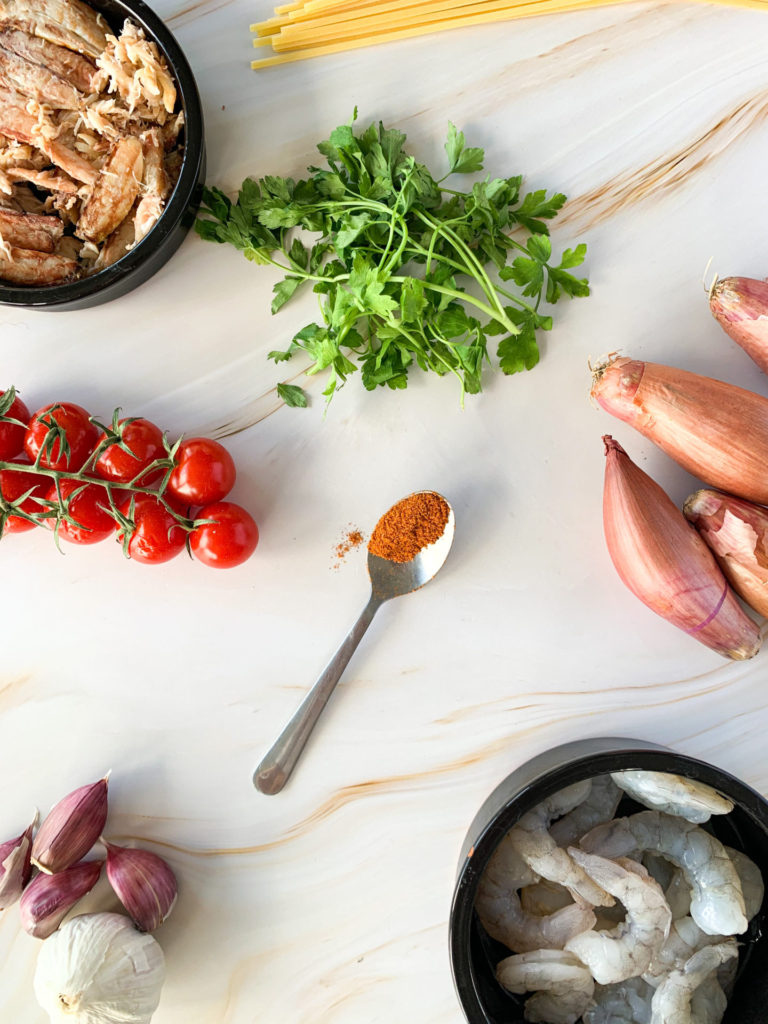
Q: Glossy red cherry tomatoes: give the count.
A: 8